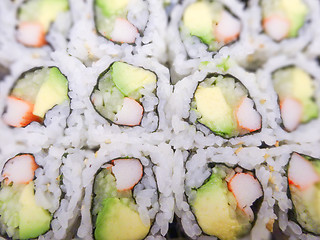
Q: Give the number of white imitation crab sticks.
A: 12